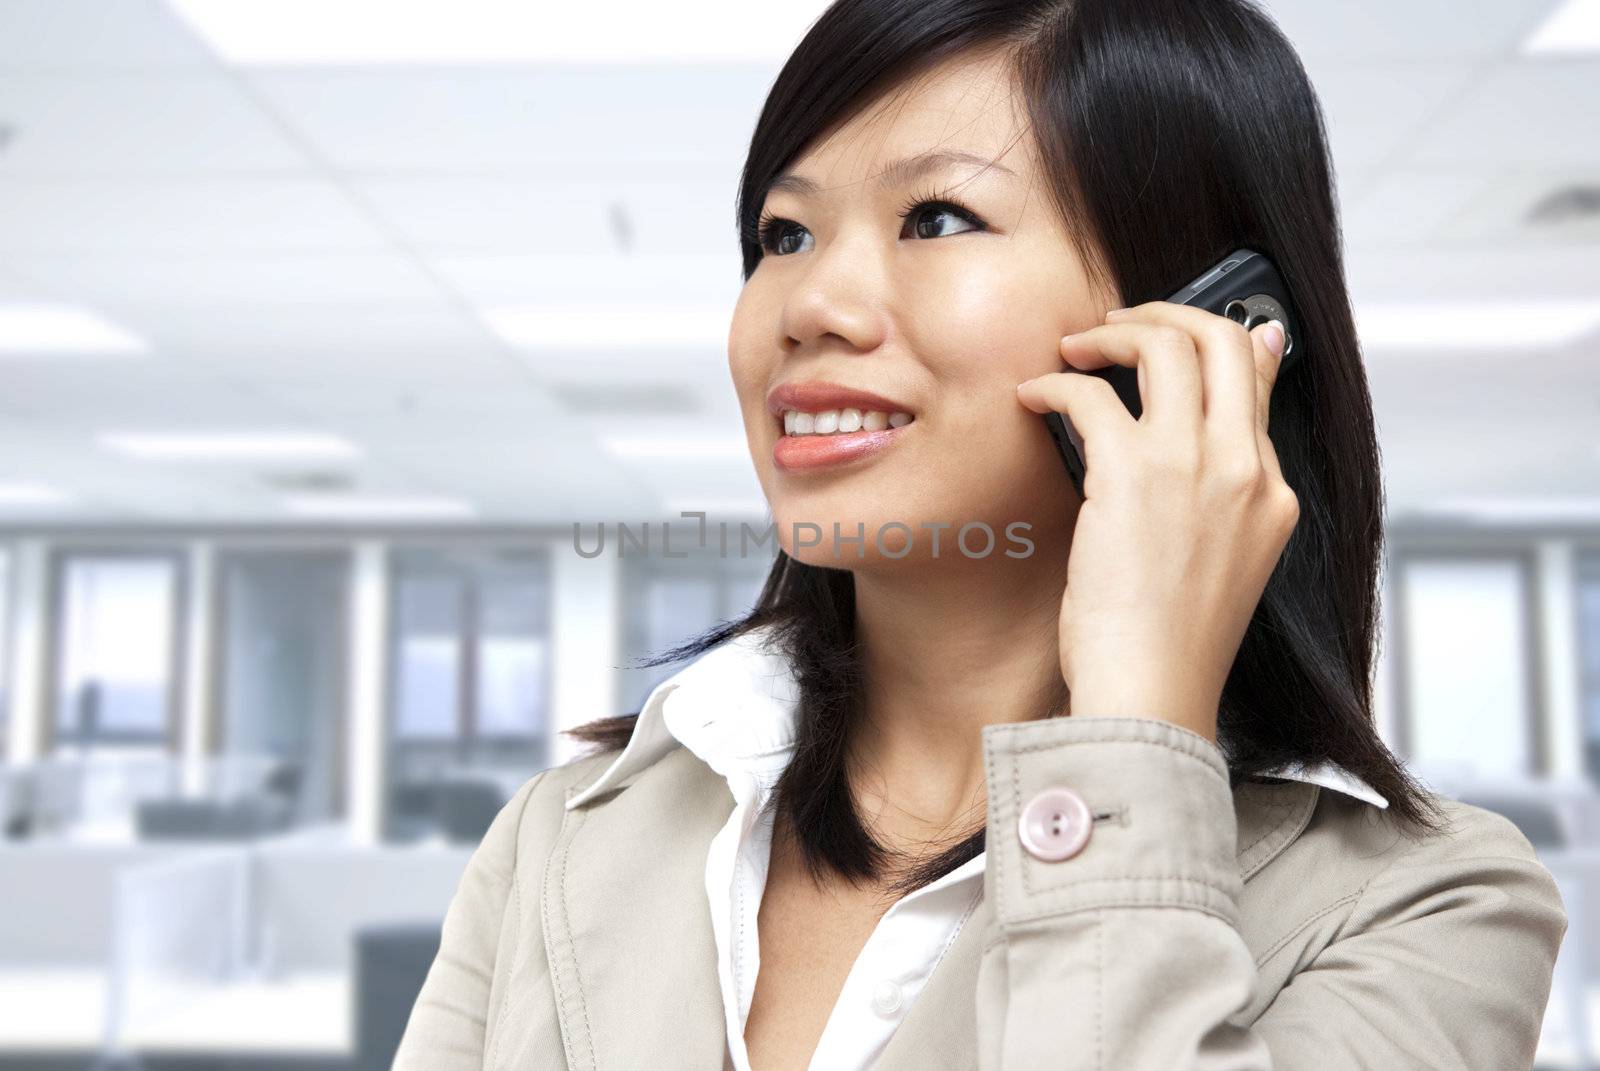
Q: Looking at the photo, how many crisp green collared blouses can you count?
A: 0